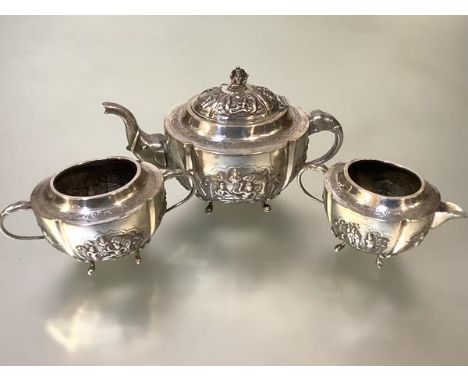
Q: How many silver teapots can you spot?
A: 1